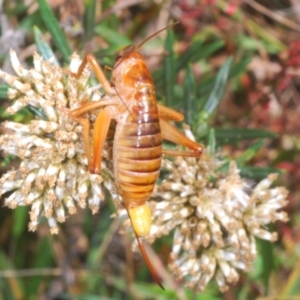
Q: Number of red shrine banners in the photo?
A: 0